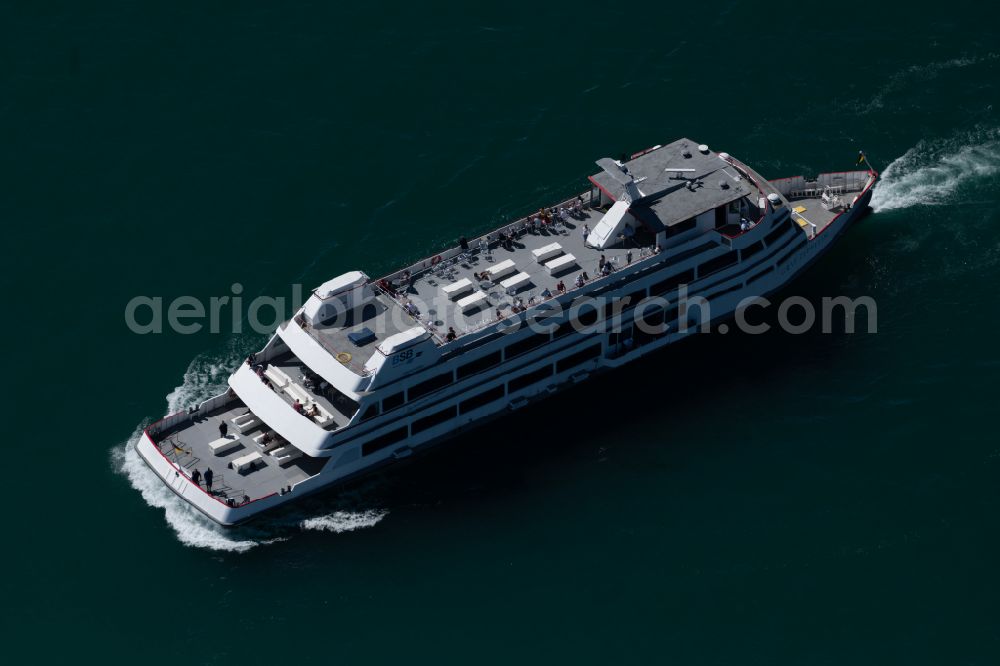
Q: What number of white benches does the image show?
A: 14